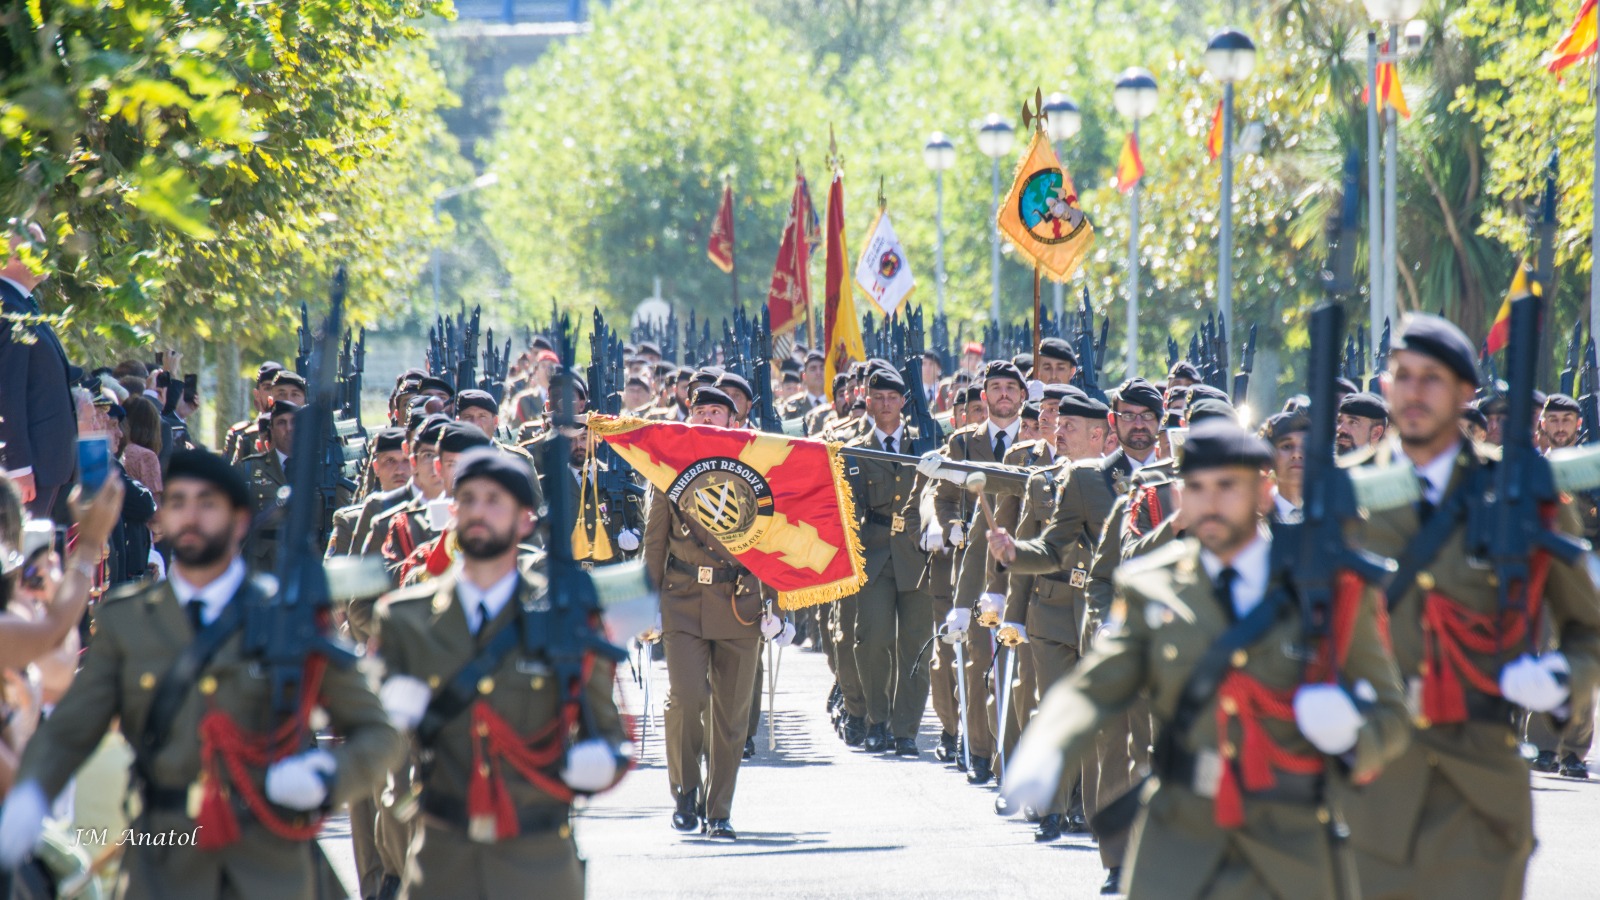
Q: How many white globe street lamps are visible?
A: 6